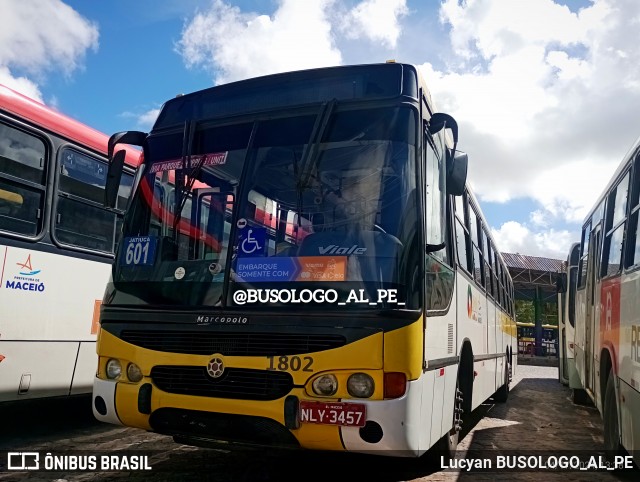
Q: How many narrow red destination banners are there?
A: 1